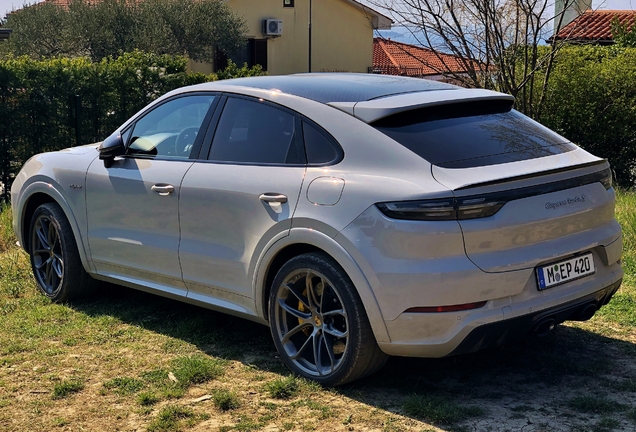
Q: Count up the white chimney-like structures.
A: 1